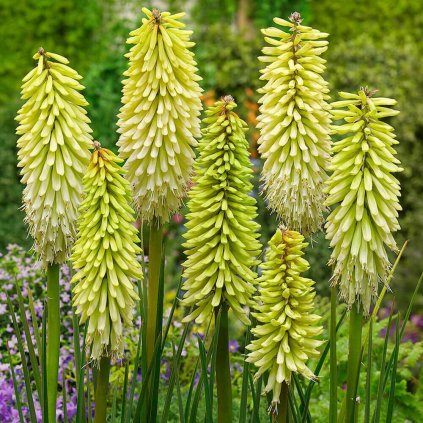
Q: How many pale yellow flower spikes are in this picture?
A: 7